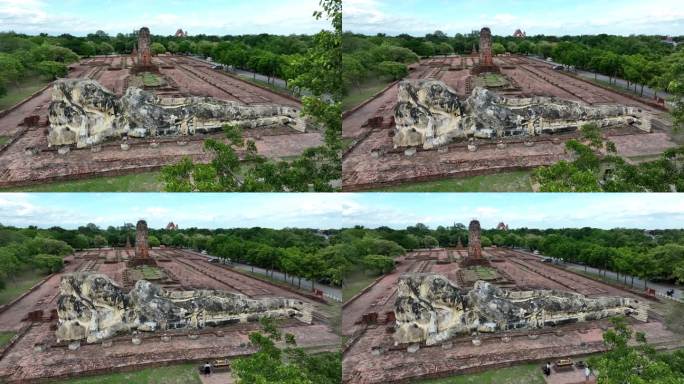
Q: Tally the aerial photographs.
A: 4